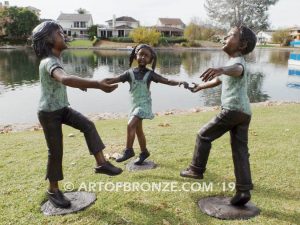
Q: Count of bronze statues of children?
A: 3